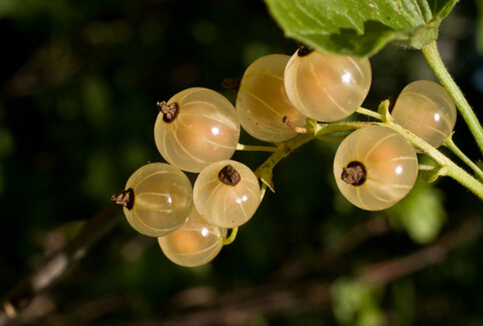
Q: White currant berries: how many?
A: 8